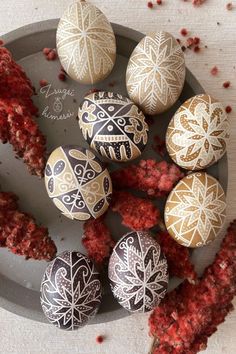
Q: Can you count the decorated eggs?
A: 8